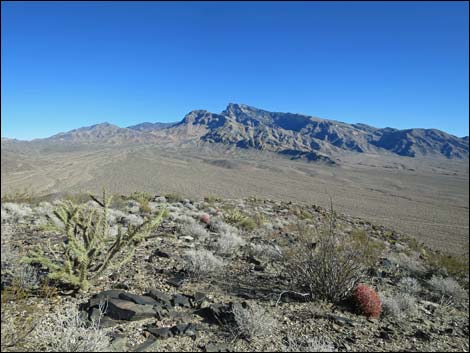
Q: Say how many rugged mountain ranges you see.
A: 1